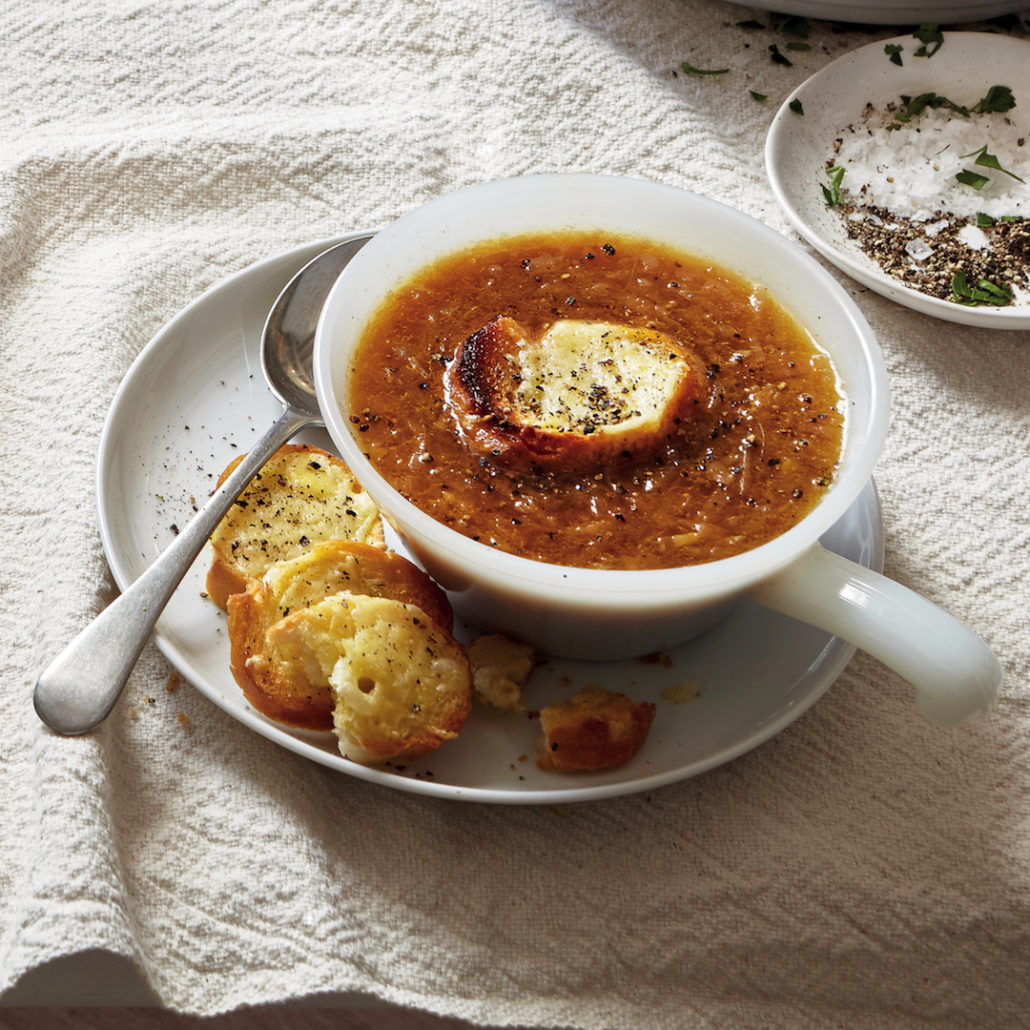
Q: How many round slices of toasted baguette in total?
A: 4